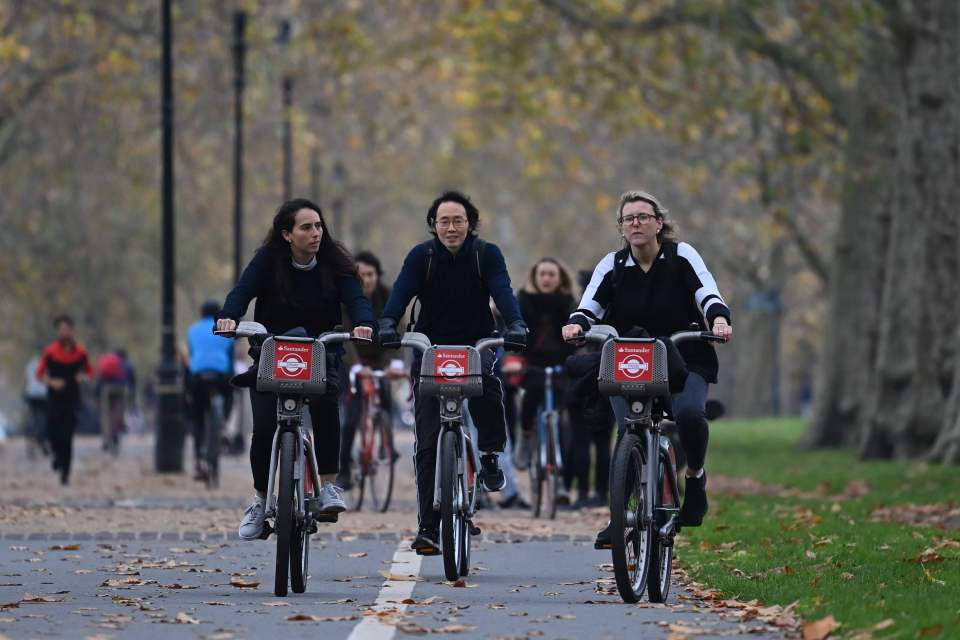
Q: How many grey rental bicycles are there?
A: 3